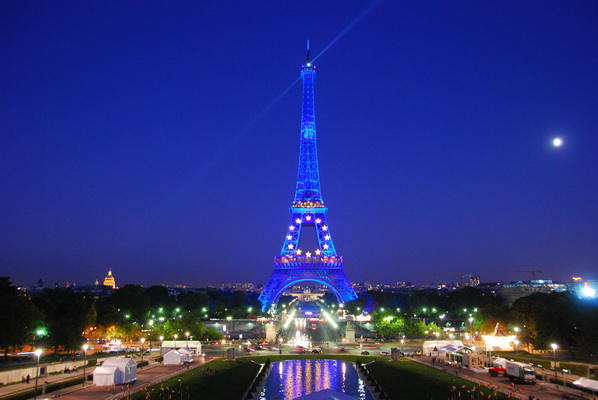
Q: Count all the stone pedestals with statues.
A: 2